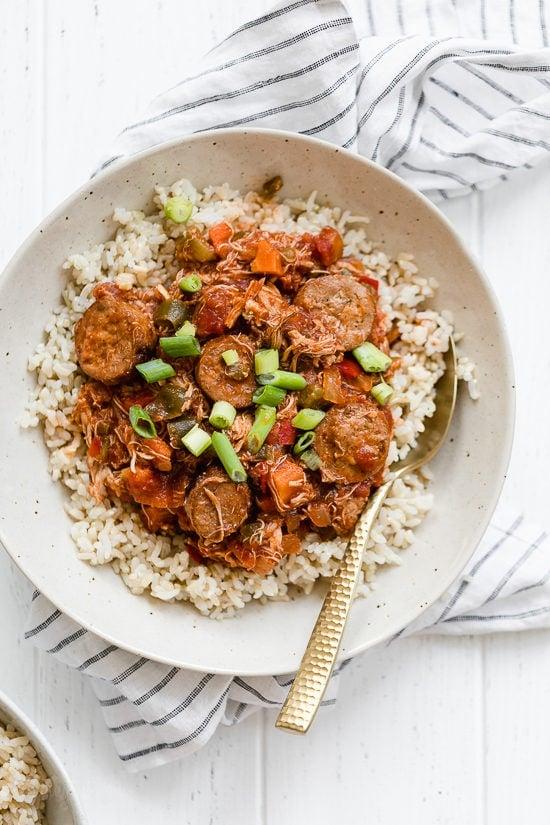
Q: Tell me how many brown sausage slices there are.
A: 5